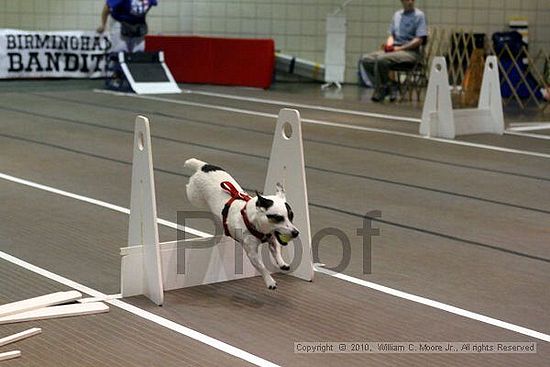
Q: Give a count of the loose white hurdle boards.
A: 4